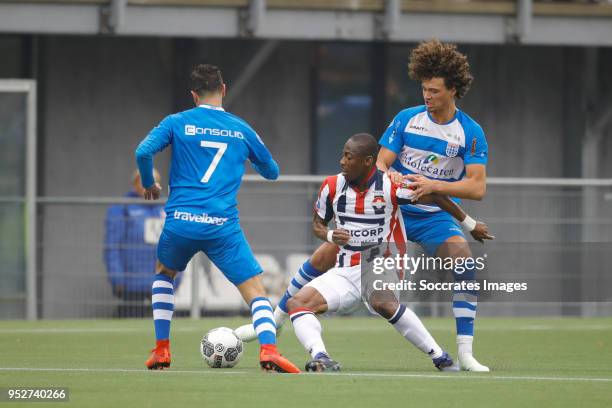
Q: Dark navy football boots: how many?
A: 2